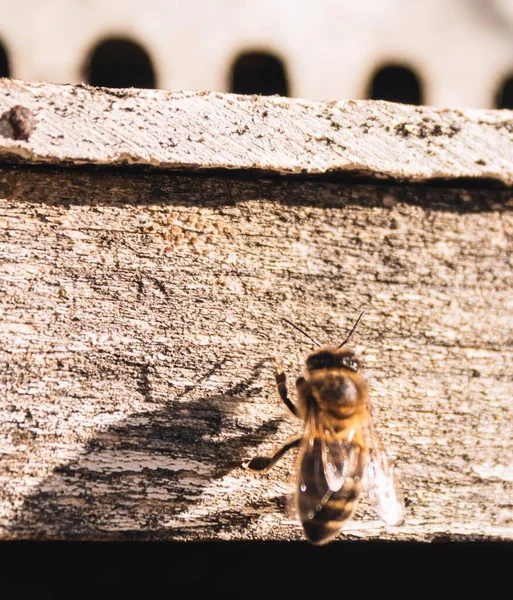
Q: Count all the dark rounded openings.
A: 5